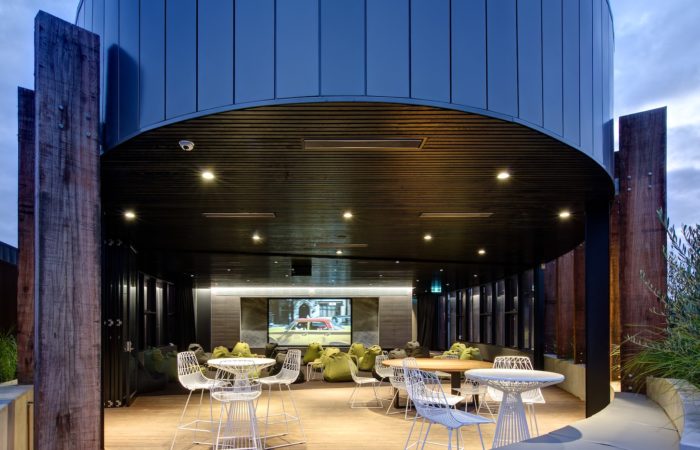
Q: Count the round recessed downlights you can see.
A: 9